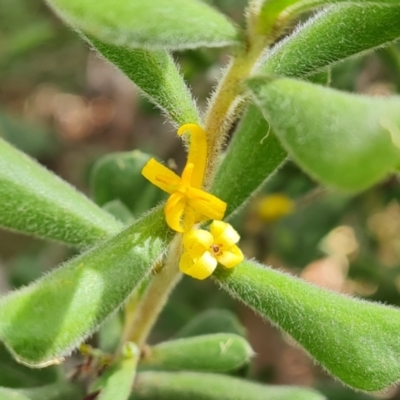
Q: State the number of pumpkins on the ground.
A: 0